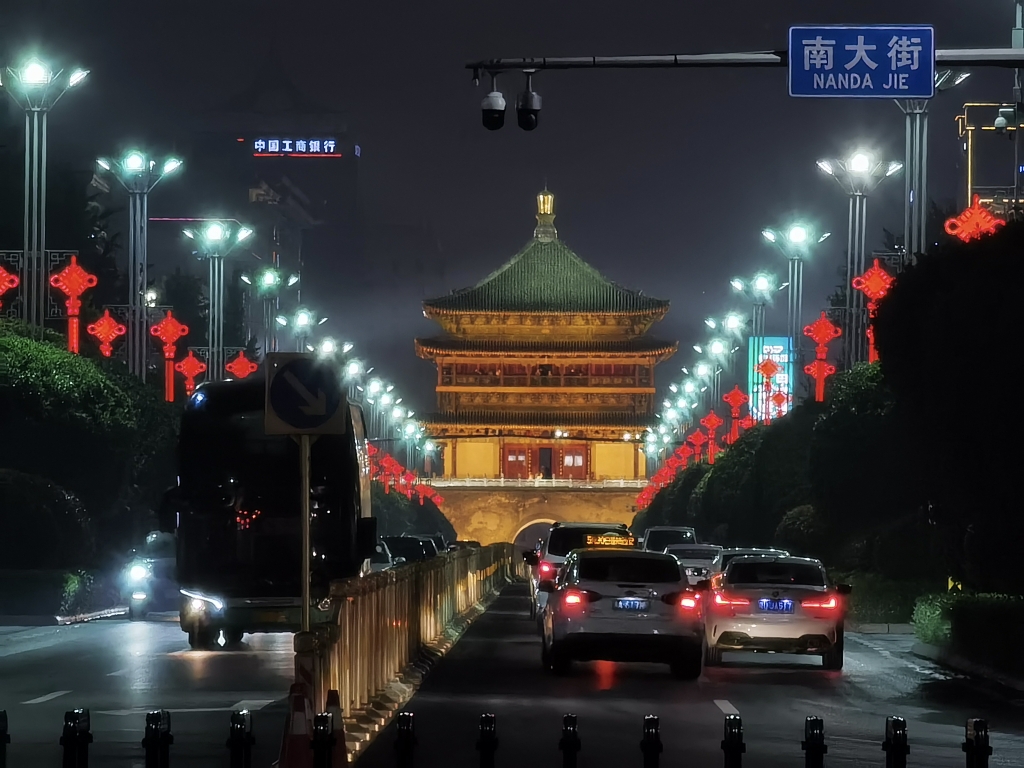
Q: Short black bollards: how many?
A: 13